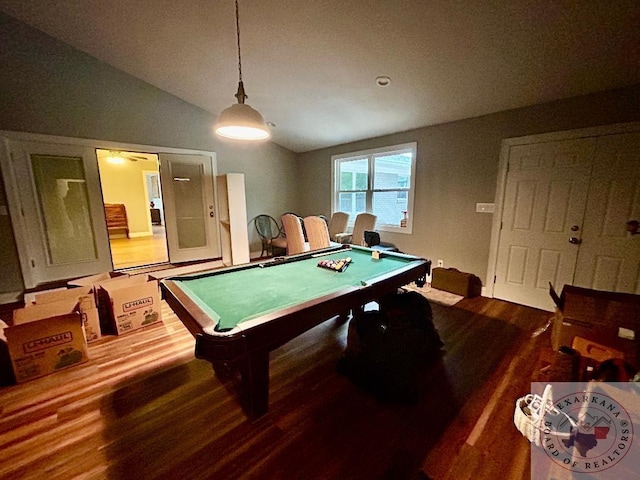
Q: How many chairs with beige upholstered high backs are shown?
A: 4